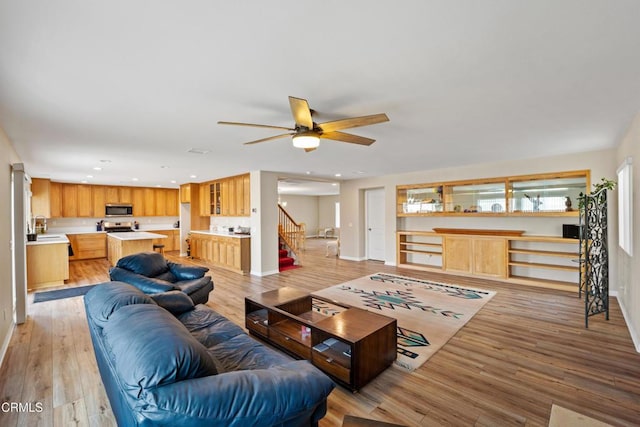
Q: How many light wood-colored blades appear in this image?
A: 6